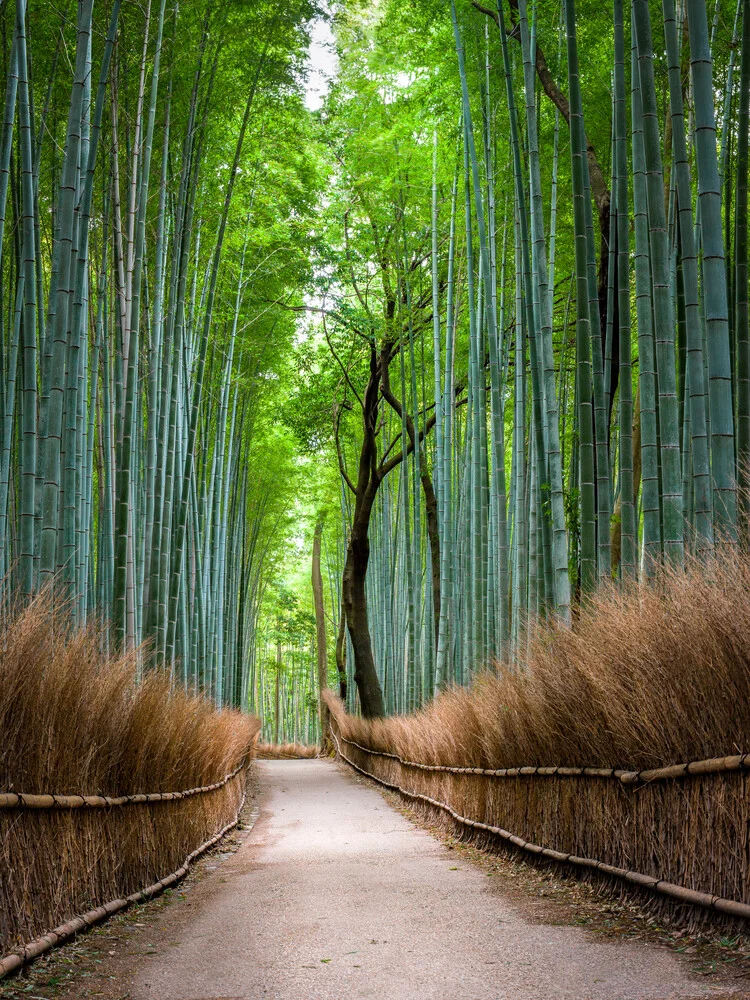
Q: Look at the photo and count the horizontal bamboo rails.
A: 4